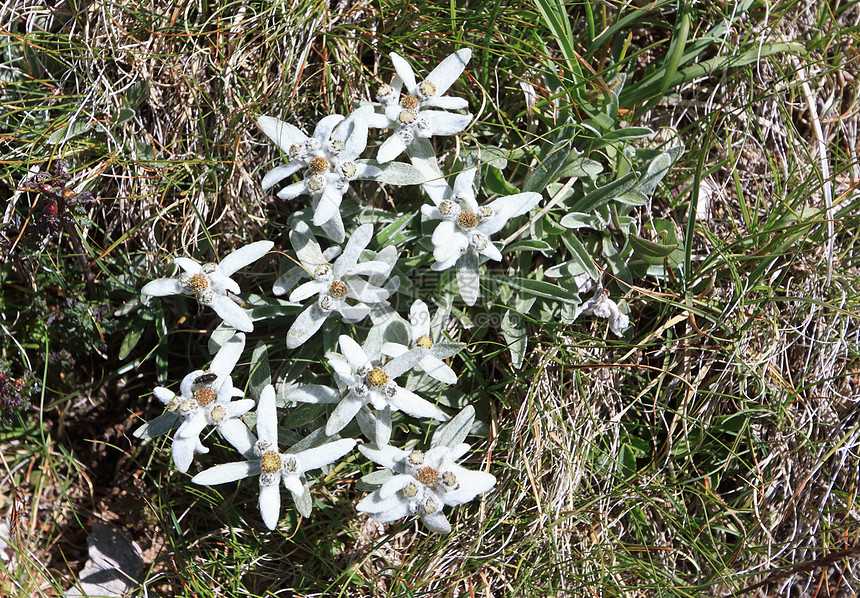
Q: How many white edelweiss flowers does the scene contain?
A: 10